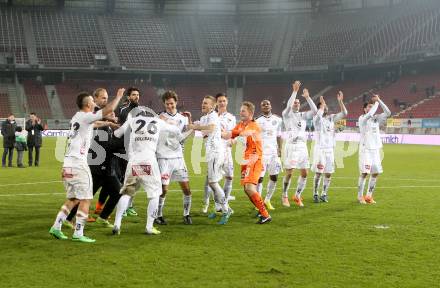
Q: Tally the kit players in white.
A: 9